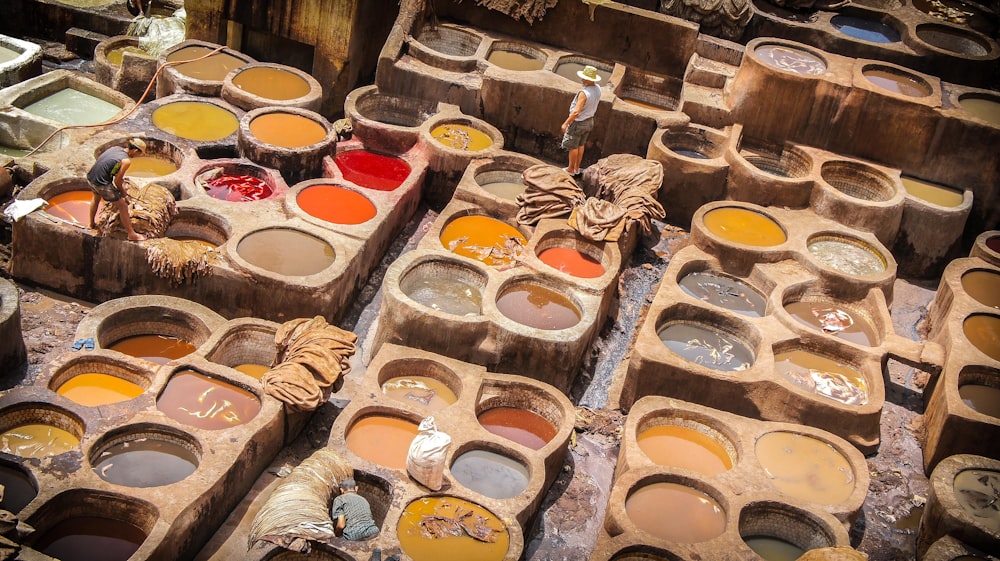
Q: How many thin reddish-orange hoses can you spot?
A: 1